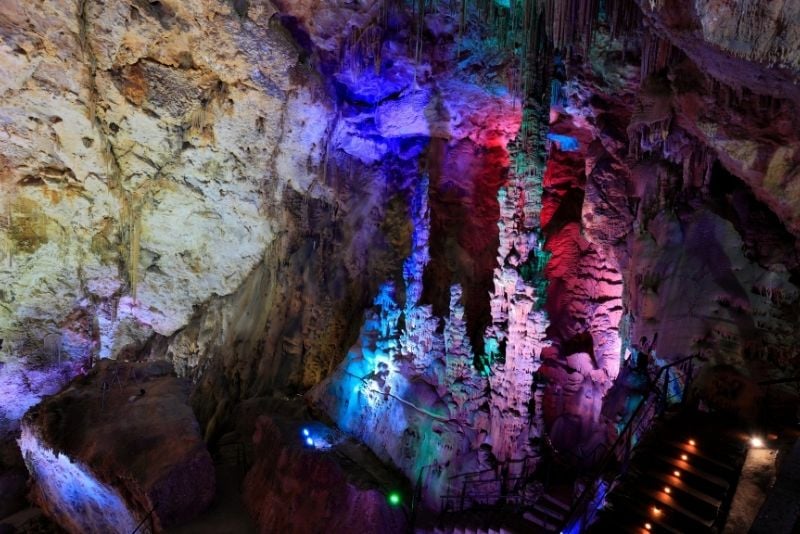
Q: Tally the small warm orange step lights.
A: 6